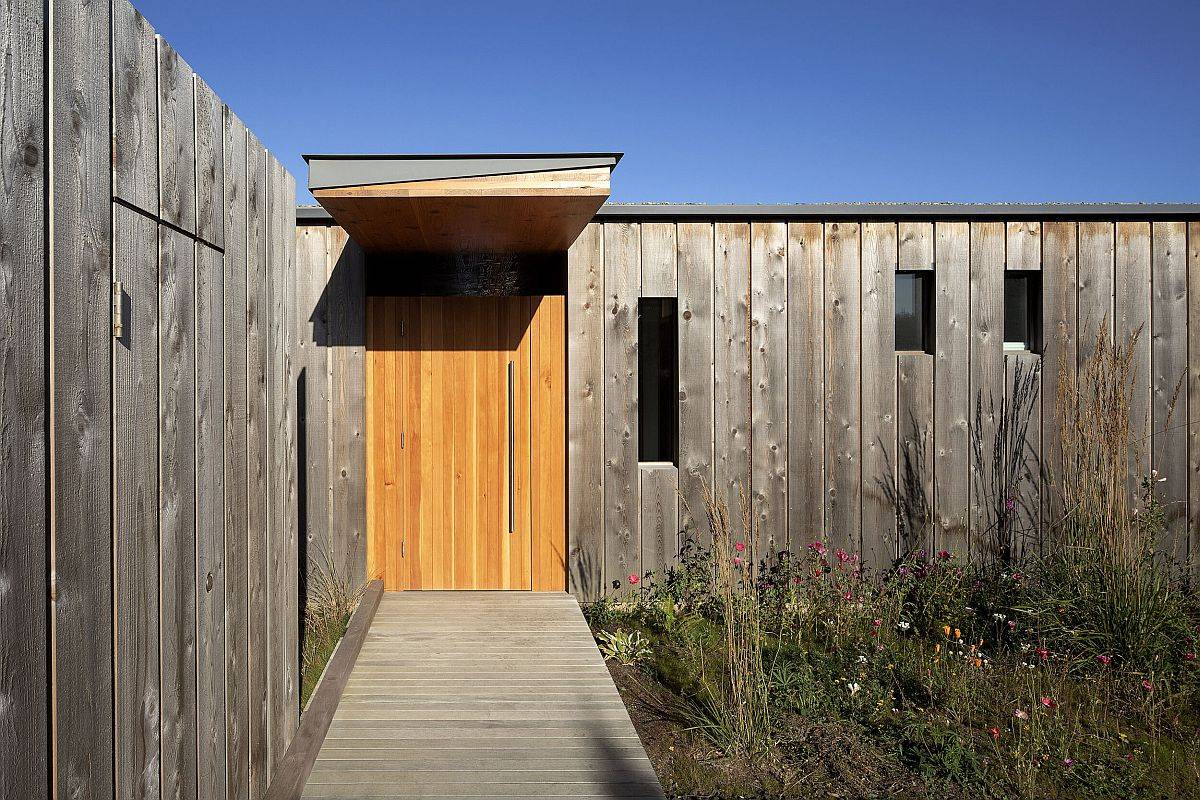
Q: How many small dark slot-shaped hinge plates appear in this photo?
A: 3